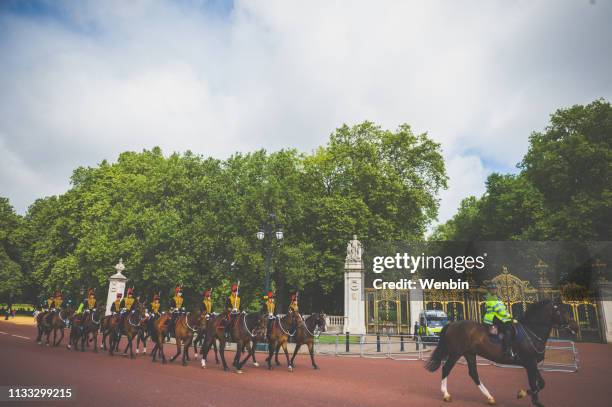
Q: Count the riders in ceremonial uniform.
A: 11